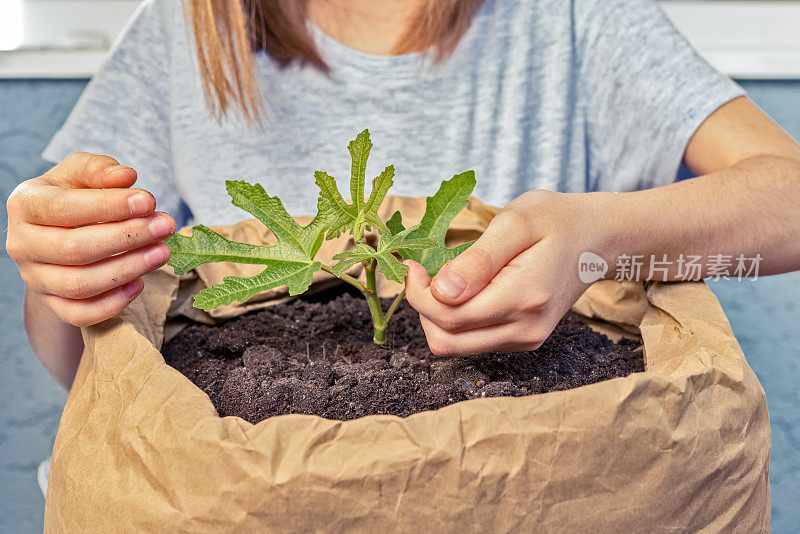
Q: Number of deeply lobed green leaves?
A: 4